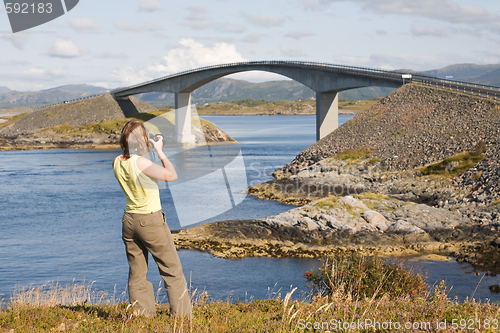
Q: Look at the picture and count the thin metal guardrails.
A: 2